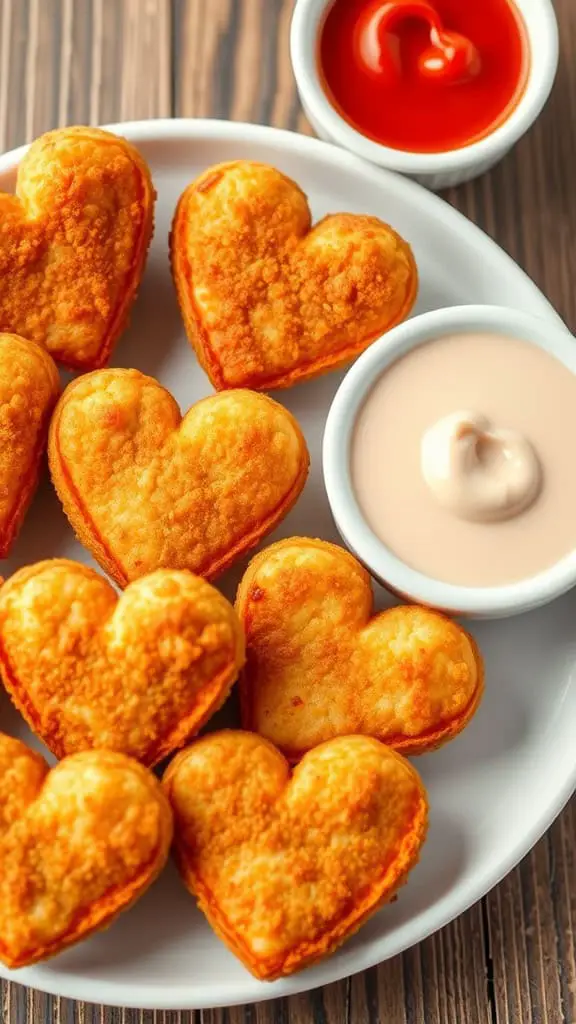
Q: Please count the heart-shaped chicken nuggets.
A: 8